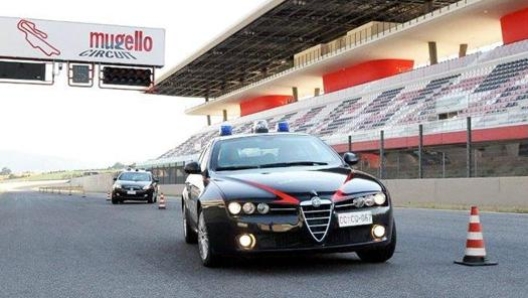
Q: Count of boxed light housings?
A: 3